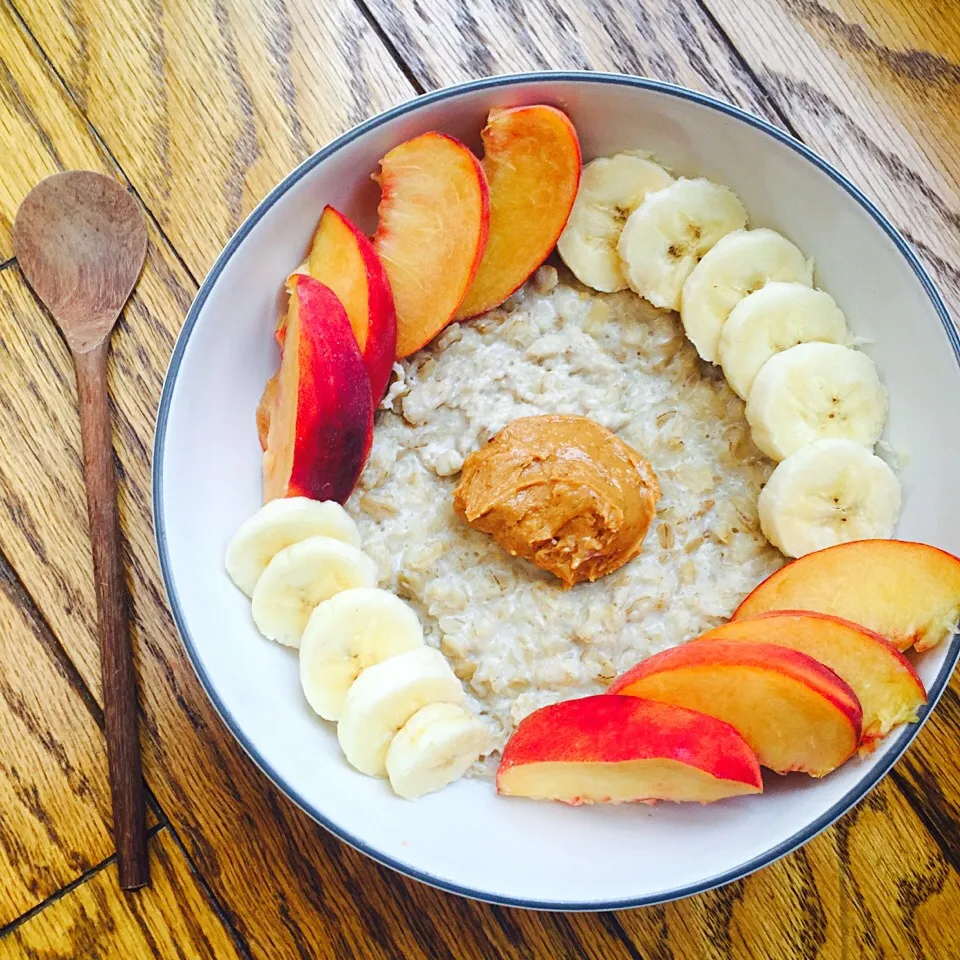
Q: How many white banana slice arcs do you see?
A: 2